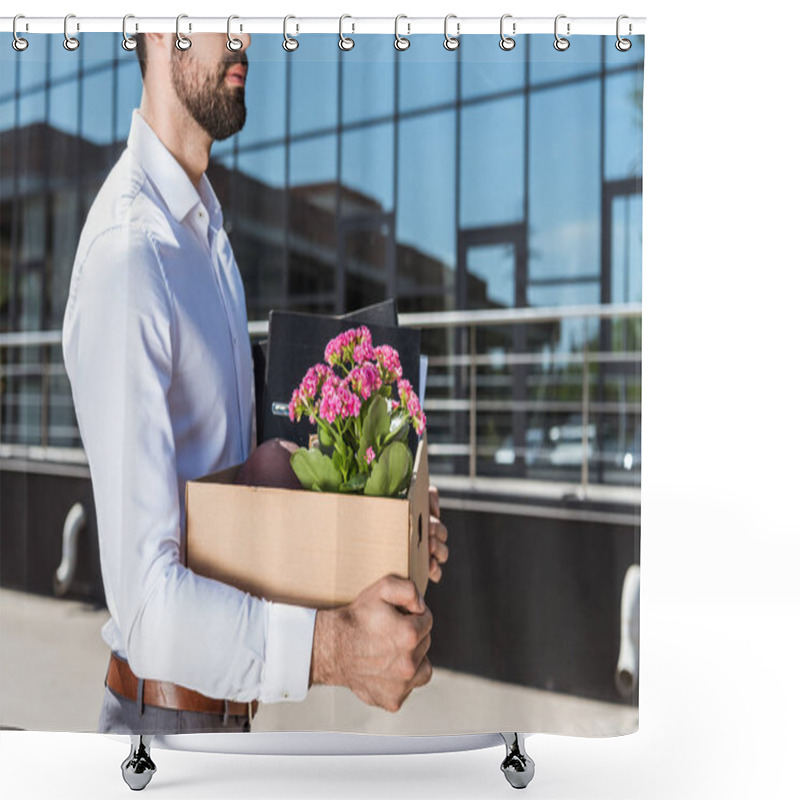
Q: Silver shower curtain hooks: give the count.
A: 12